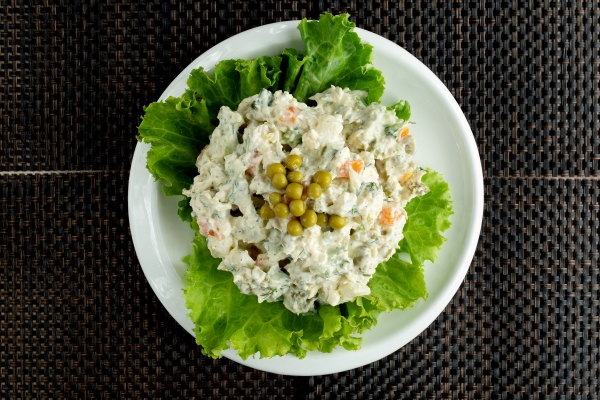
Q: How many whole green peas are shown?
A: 15